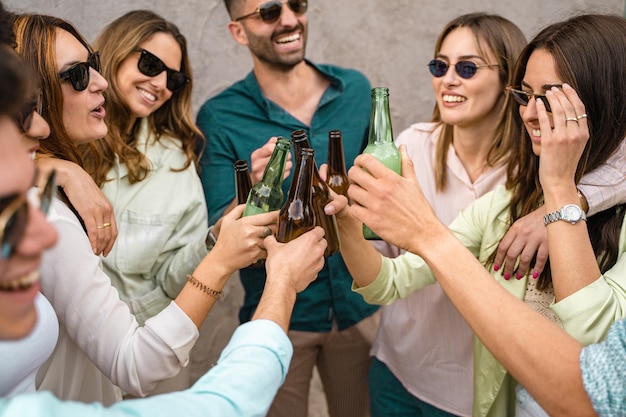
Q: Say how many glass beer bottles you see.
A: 6